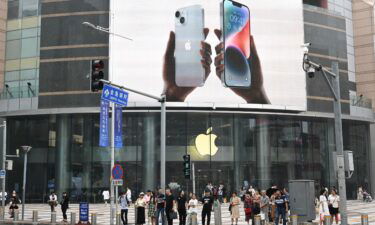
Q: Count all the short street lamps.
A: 1